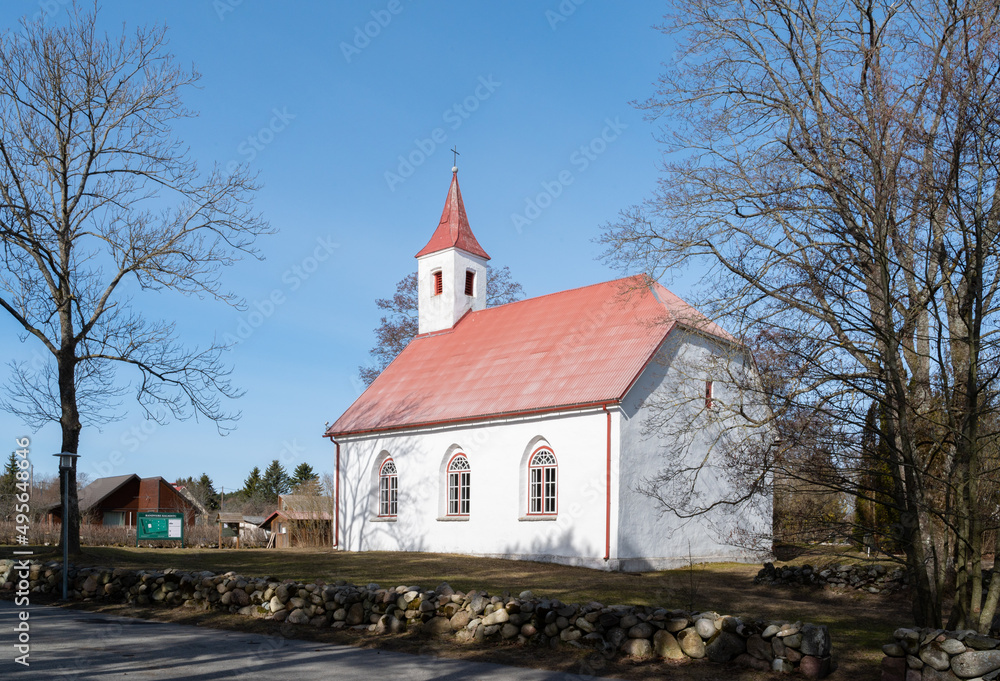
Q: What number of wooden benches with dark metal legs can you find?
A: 0